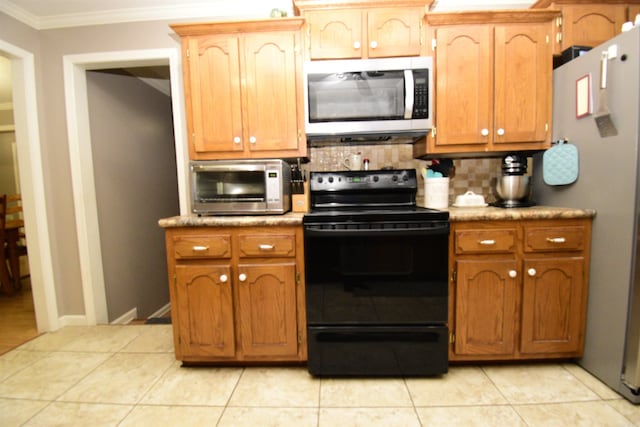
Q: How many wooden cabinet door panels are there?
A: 11